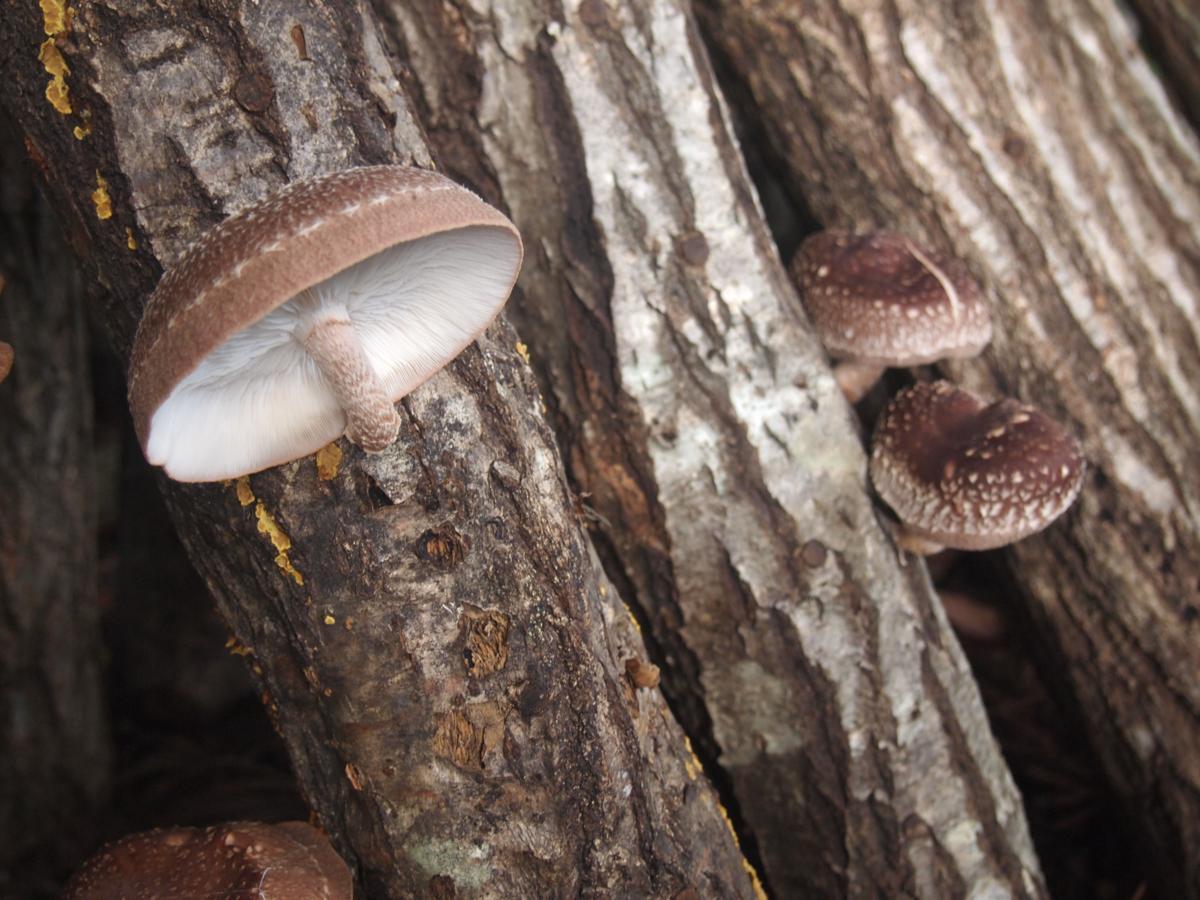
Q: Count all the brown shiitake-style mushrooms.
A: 4